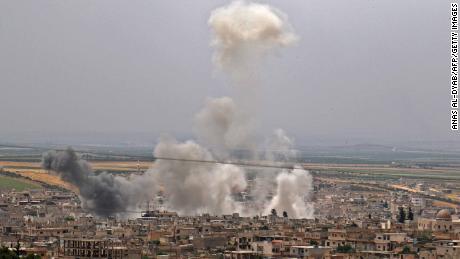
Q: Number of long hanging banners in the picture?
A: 0